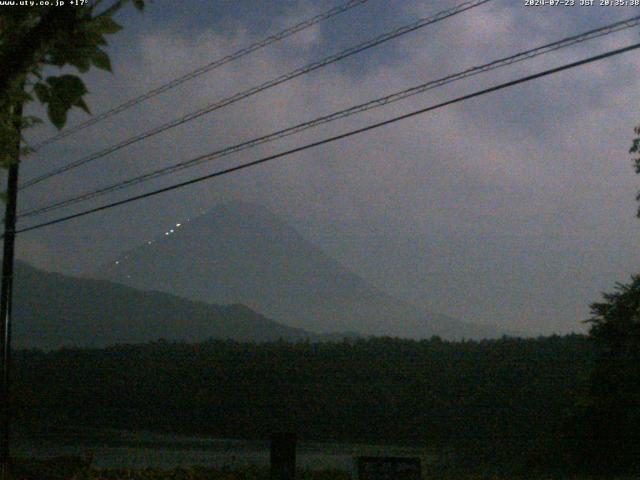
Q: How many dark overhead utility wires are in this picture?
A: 4